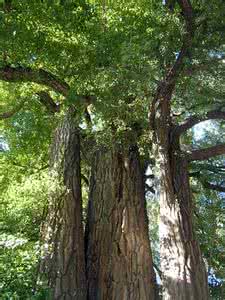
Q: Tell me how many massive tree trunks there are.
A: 3